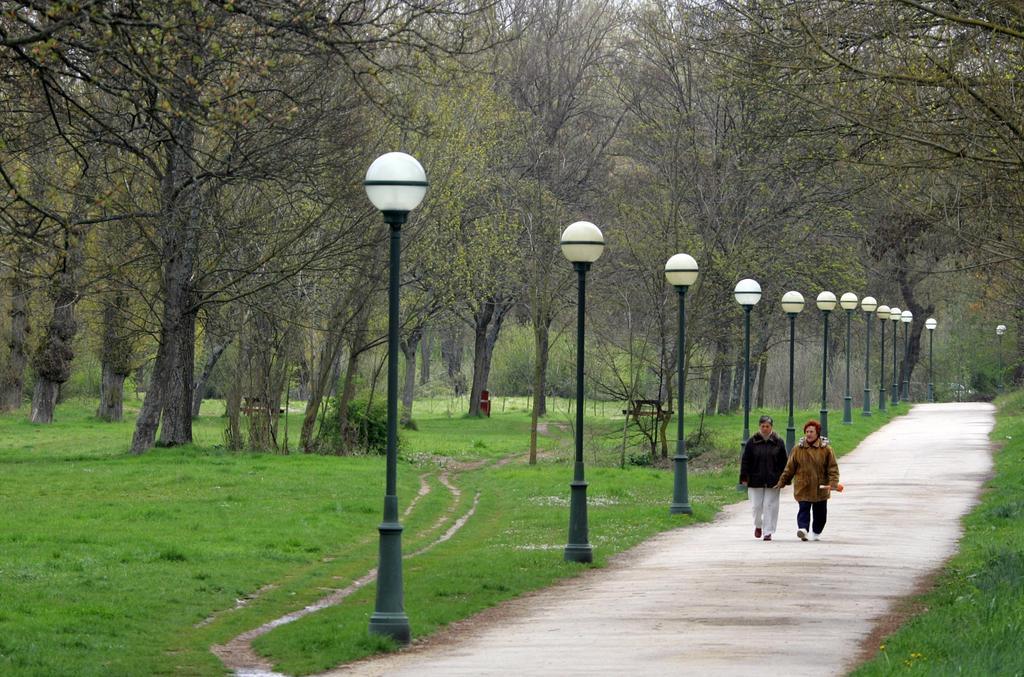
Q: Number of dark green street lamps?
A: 13